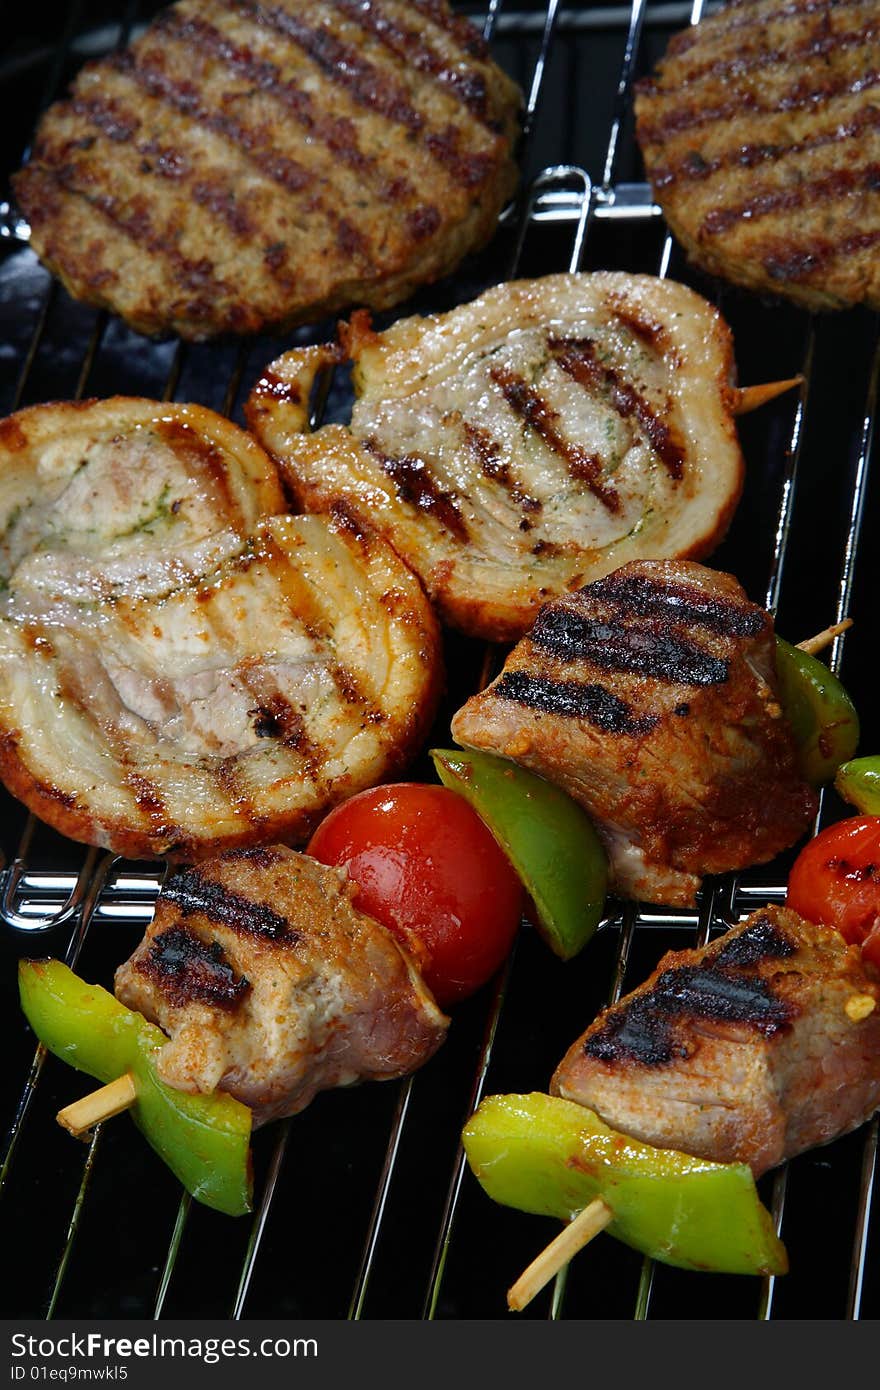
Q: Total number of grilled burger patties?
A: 2